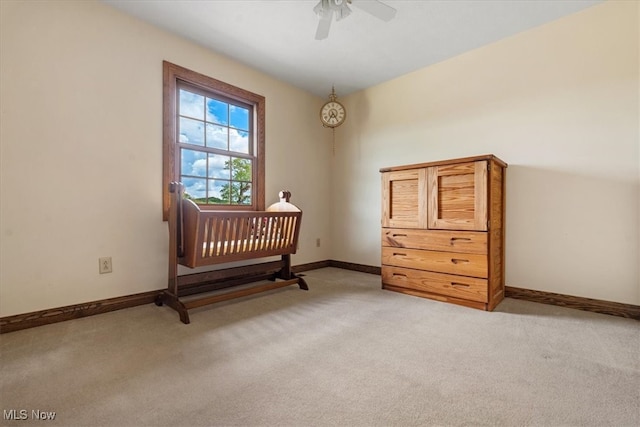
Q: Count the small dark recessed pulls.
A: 6